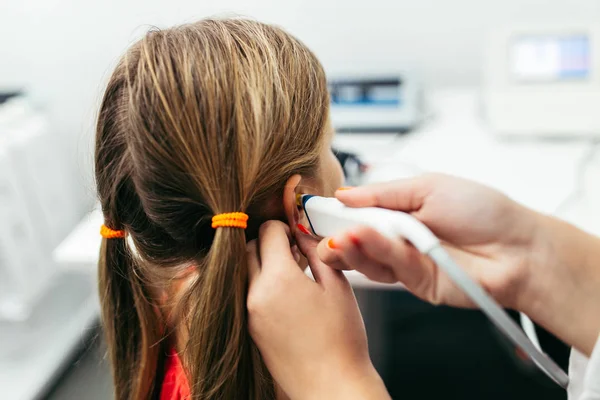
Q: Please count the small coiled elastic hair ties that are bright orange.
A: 2